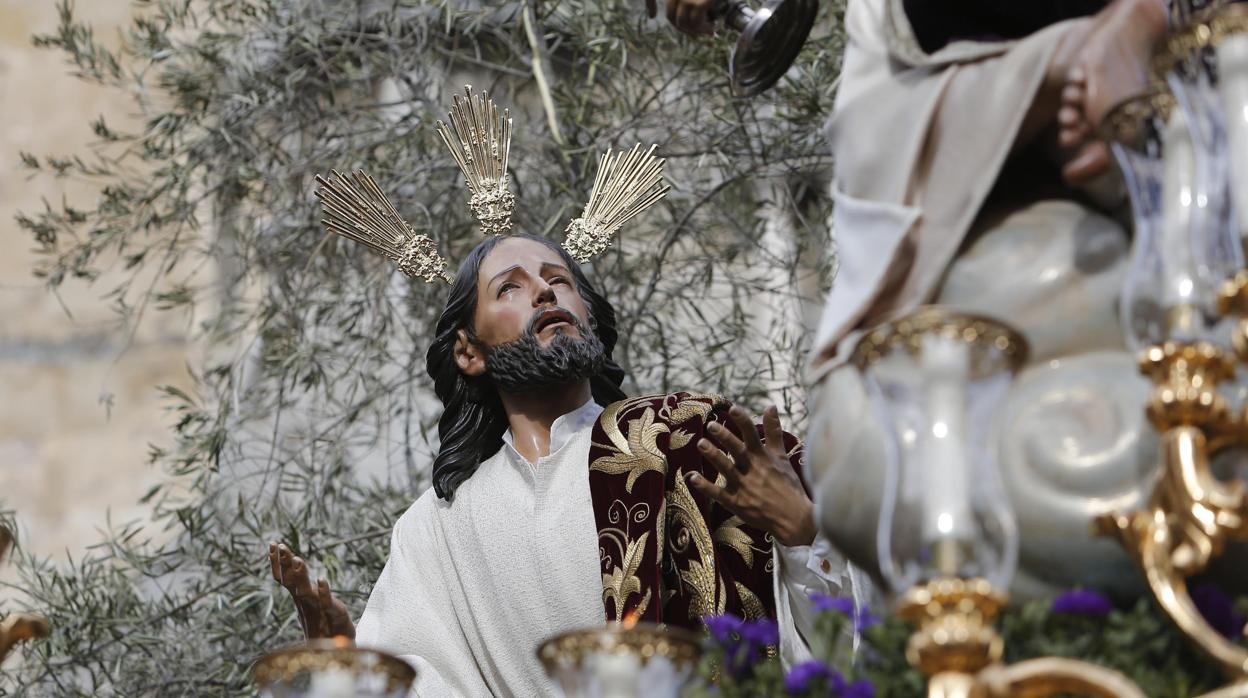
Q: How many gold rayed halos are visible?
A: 3